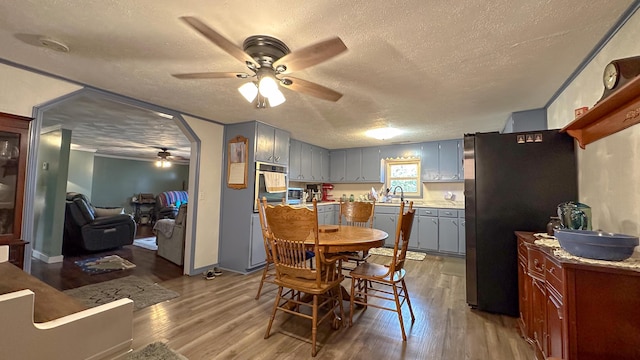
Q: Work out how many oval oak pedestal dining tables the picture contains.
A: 1